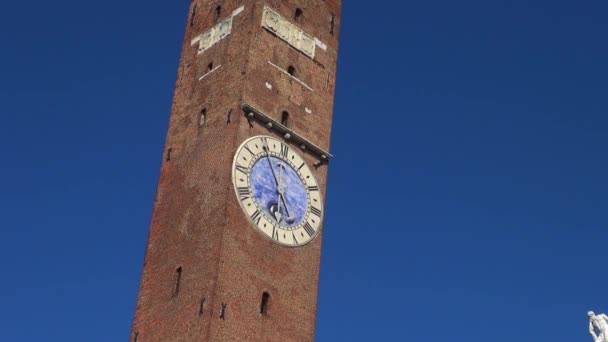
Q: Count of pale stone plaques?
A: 2